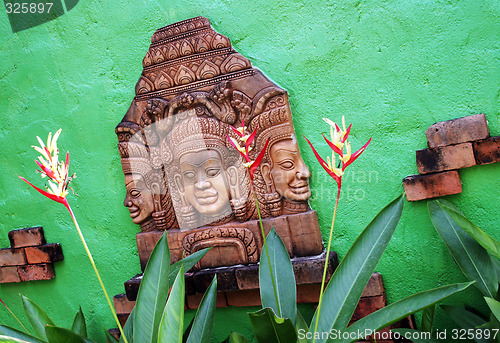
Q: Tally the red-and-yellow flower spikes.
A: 3